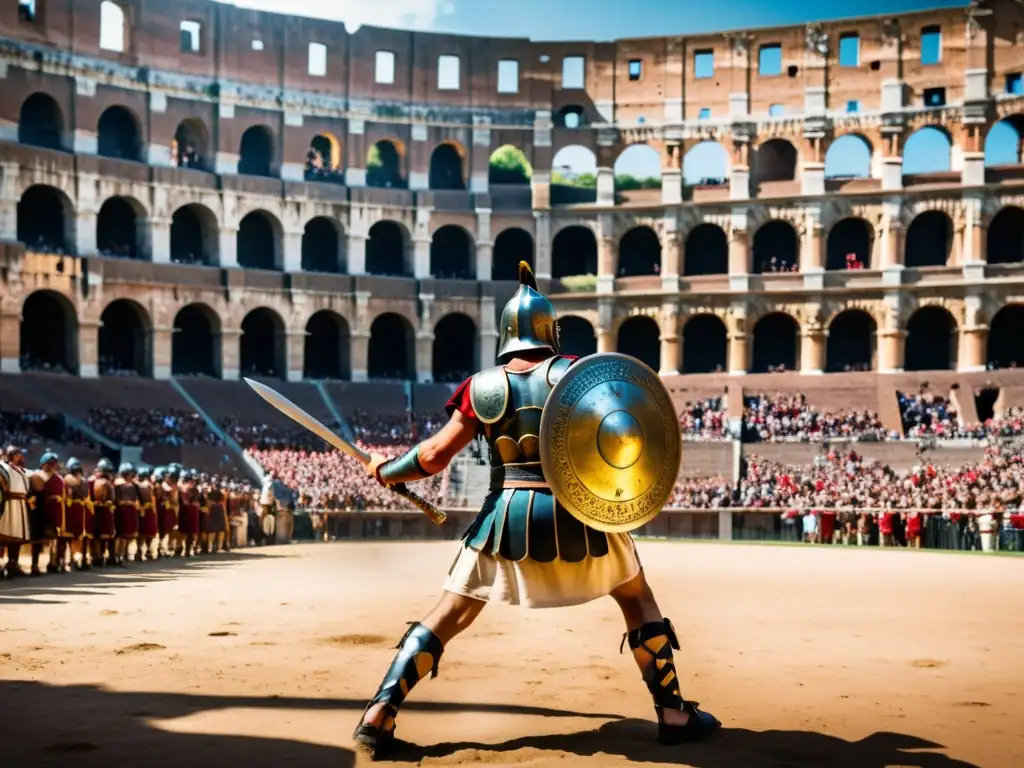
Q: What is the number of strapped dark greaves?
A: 2